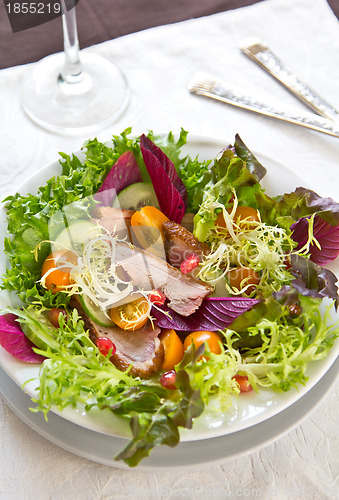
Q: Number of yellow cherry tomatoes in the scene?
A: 7